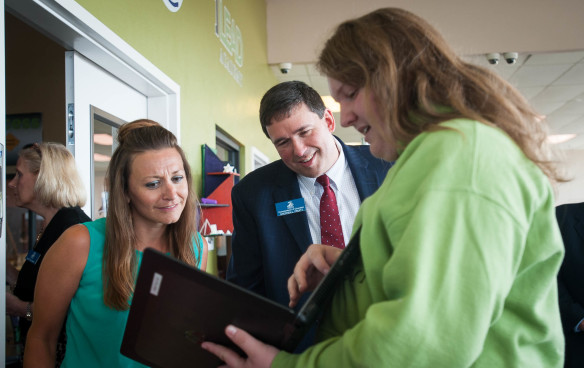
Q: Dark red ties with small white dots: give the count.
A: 1